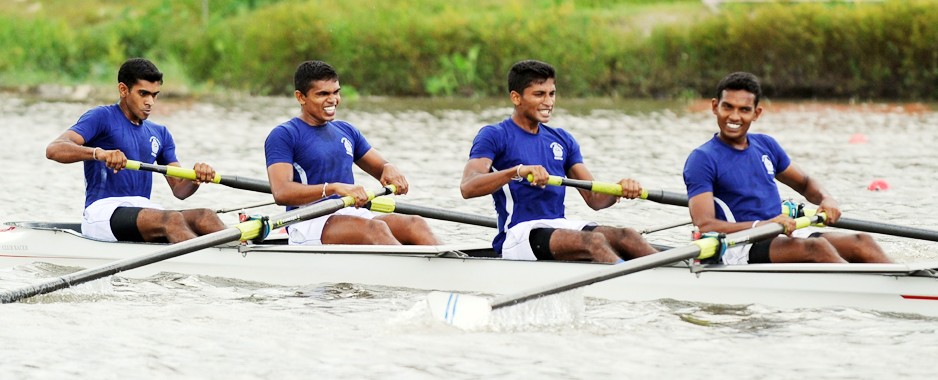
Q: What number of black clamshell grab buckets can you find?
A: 0